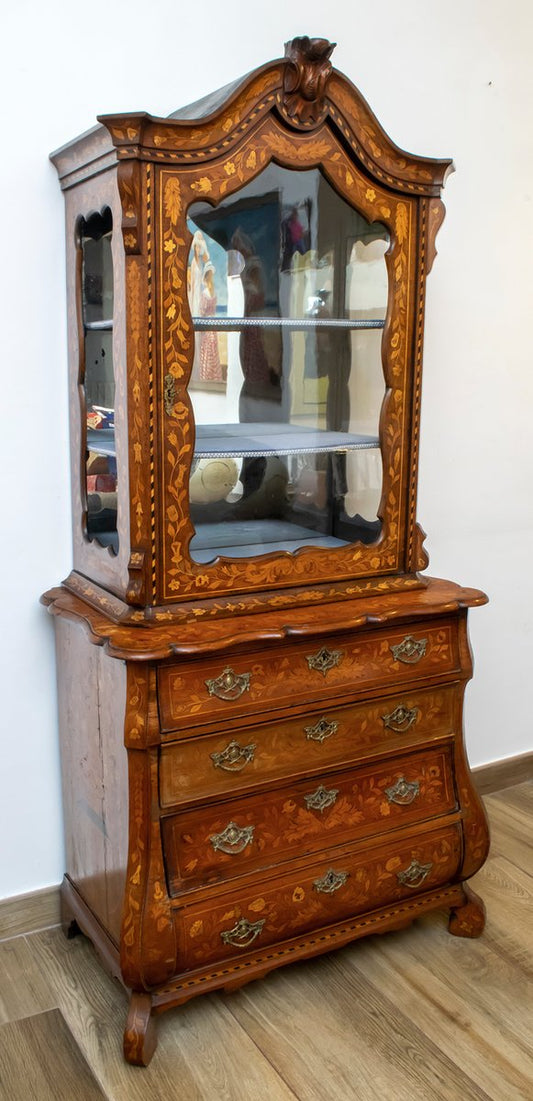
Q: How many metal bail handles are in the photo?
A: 8